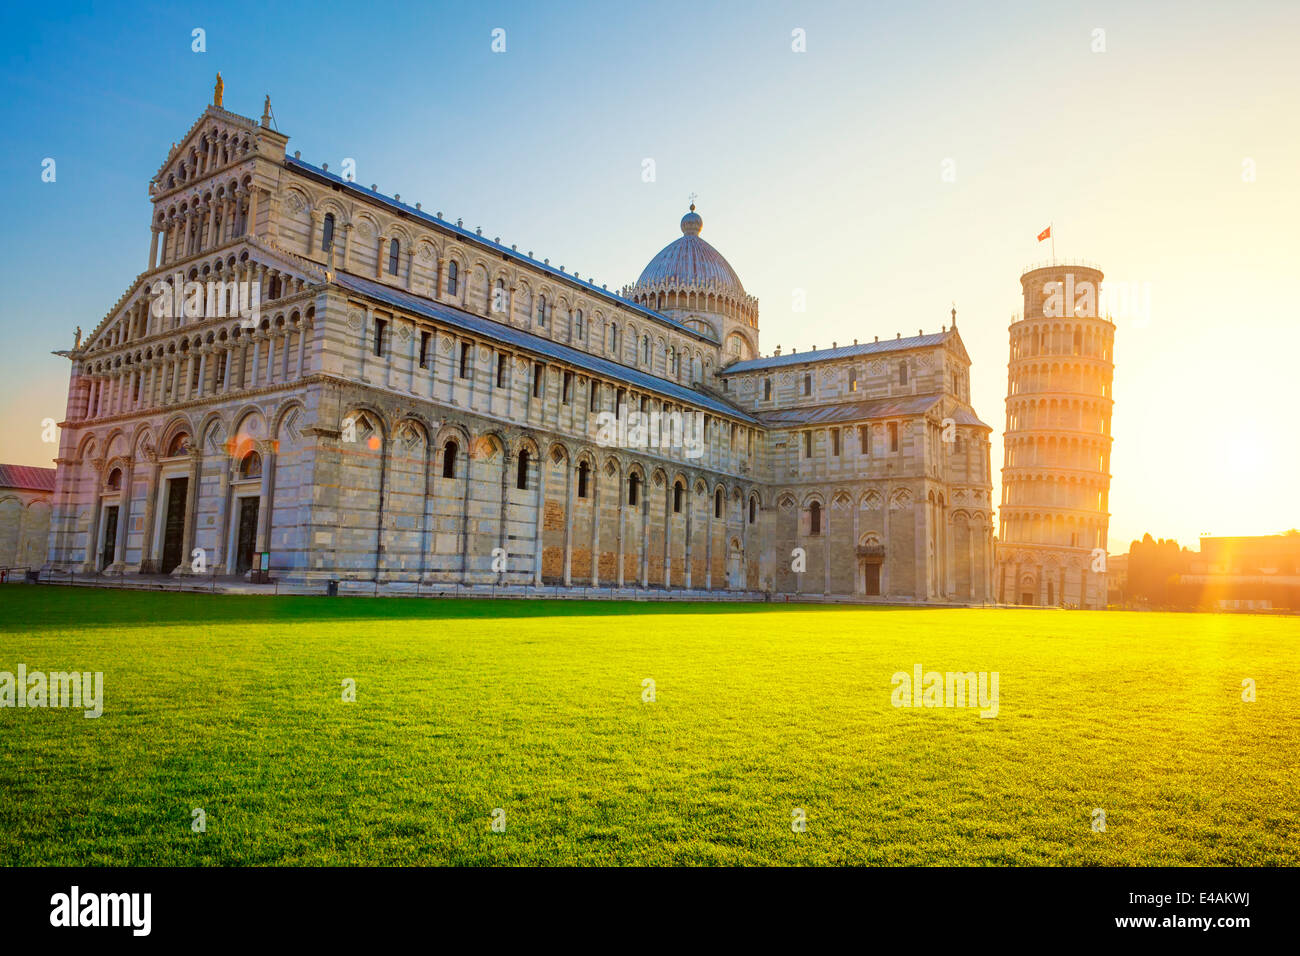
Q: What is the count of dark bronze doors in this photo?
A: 3